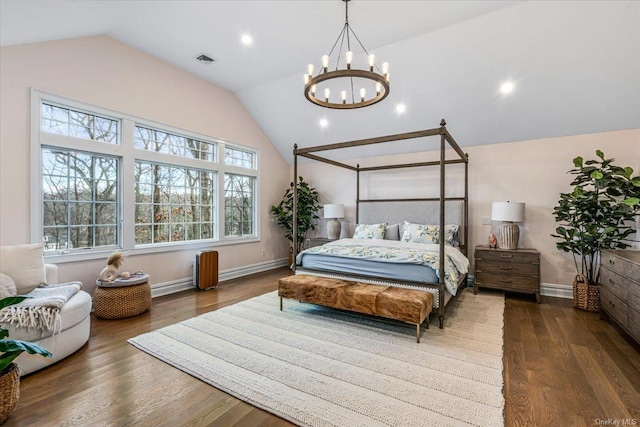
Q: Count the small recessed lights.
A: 4